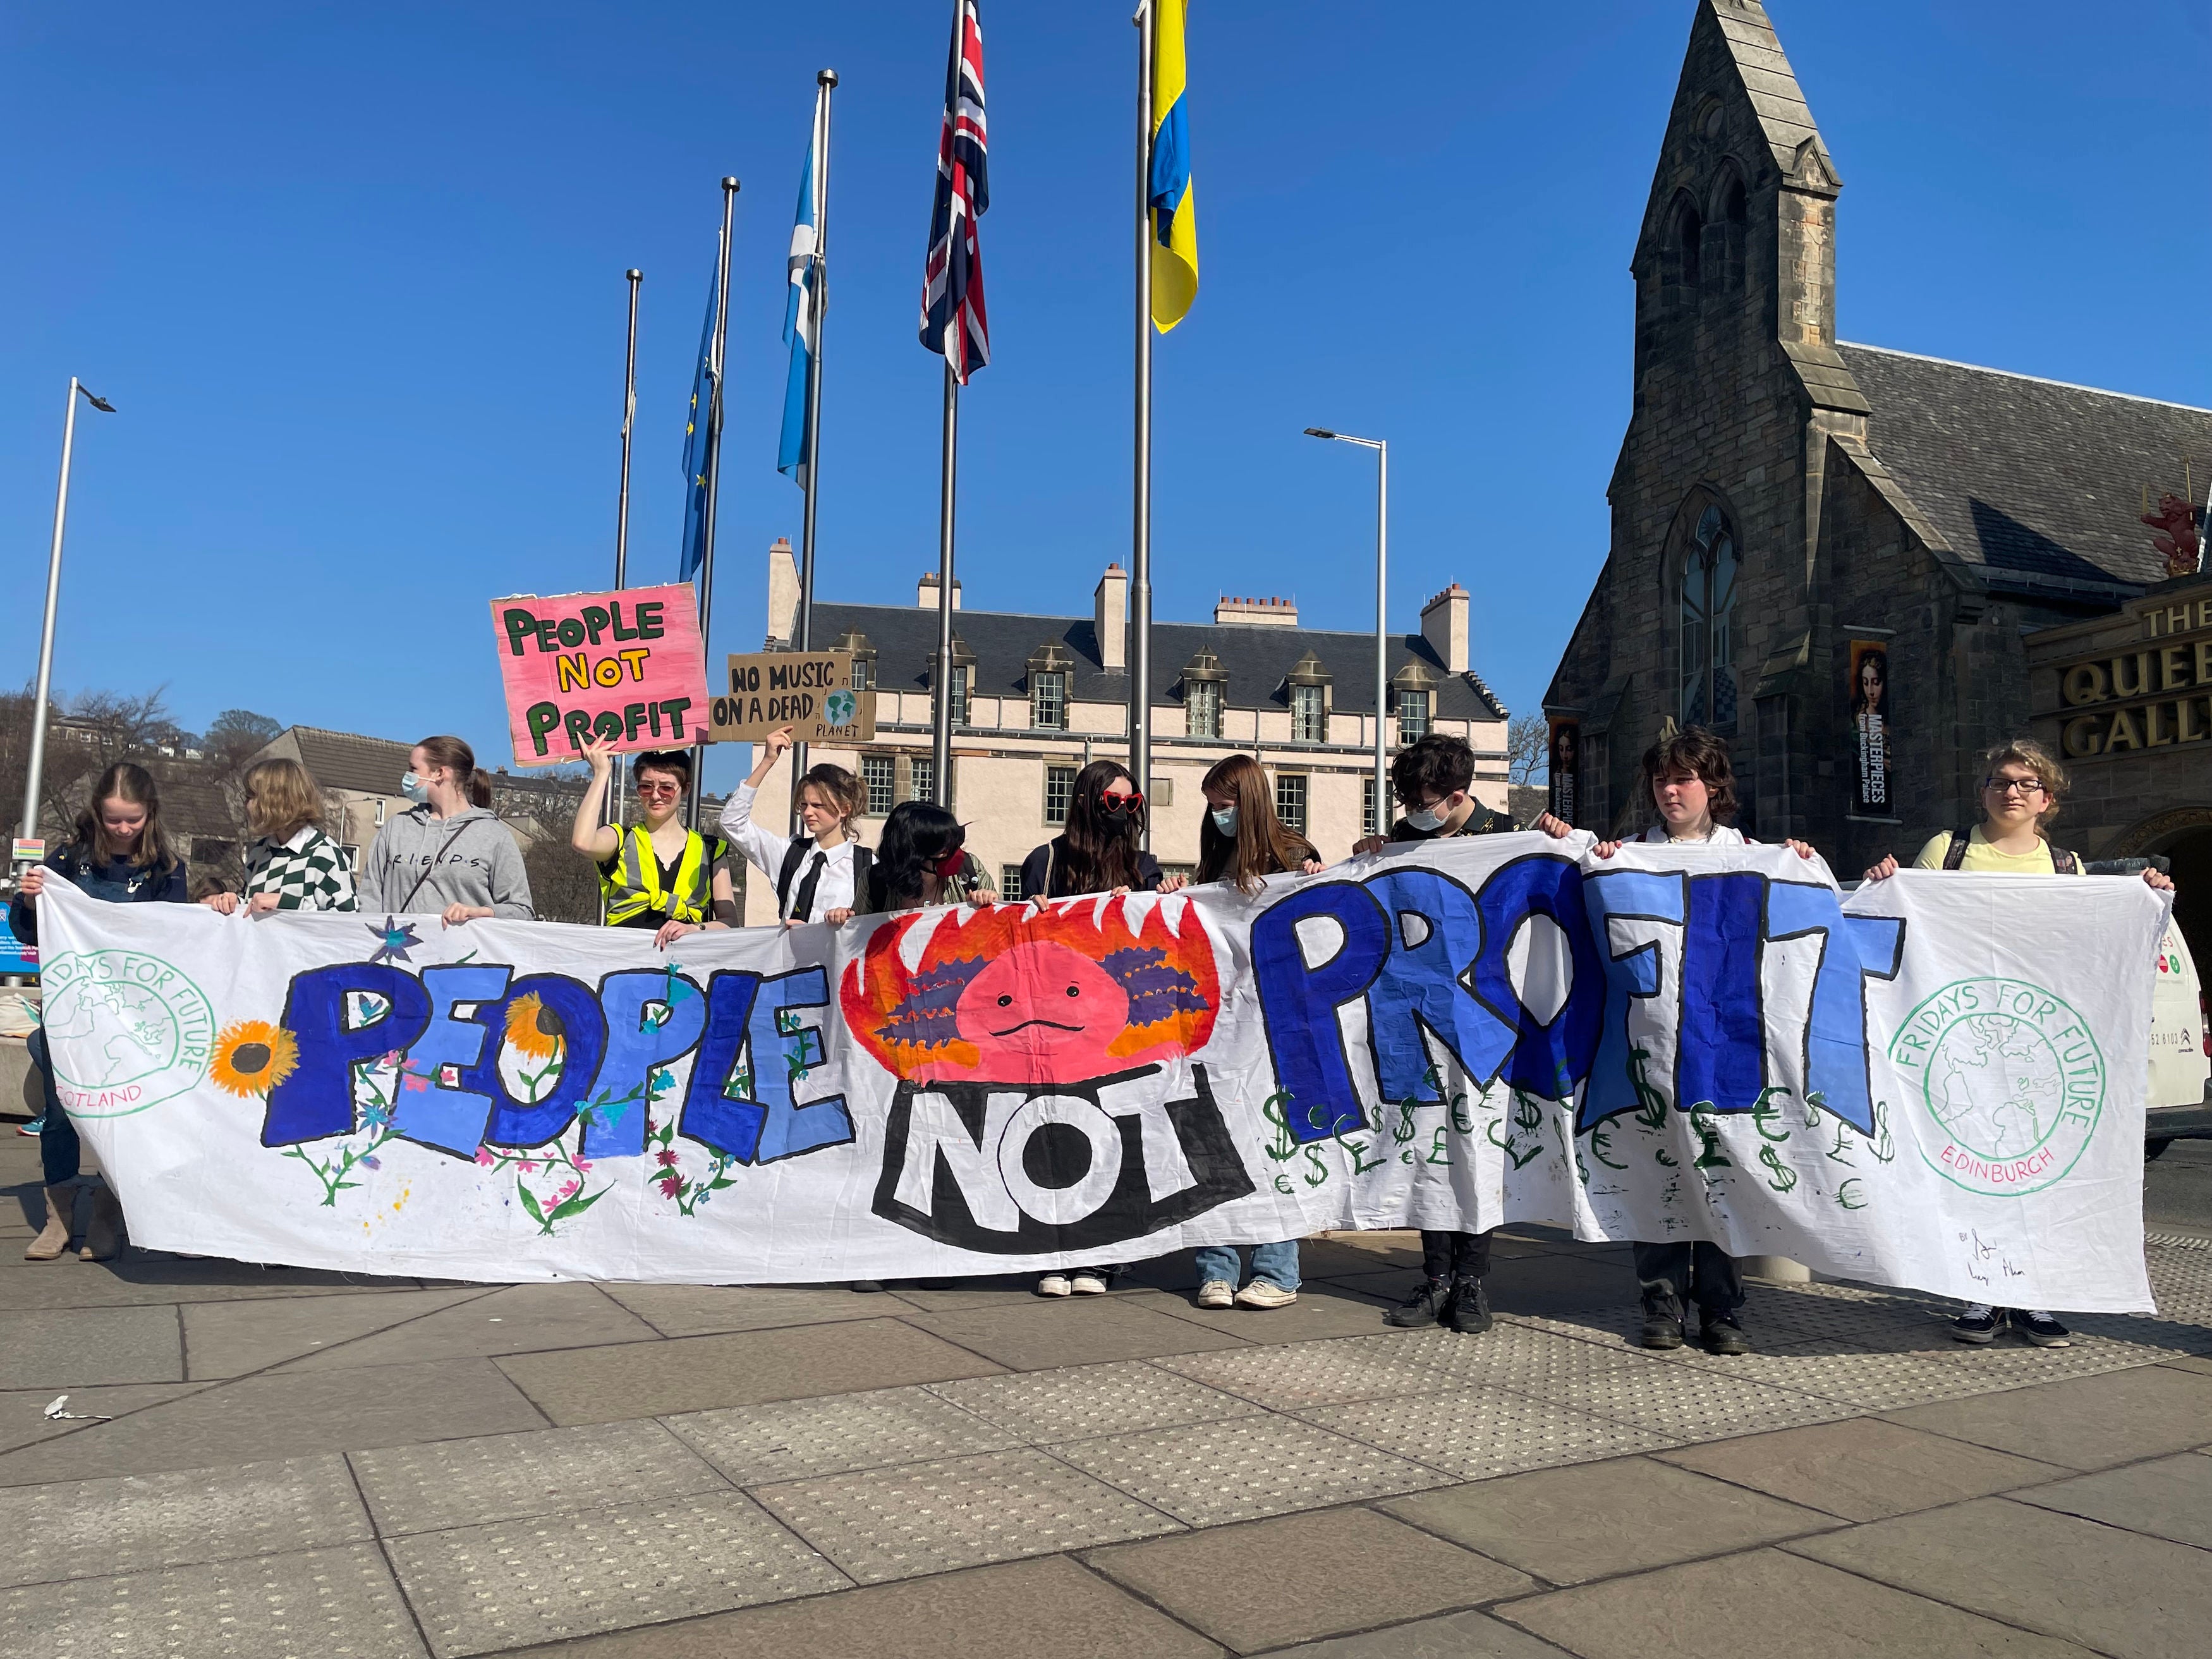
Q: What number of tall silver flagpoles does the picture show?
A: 5